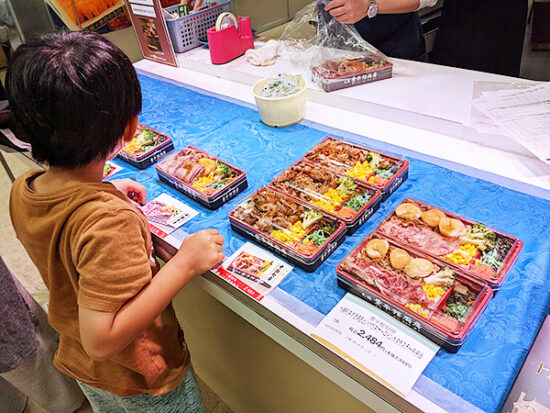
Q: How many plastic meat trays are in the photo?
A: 8